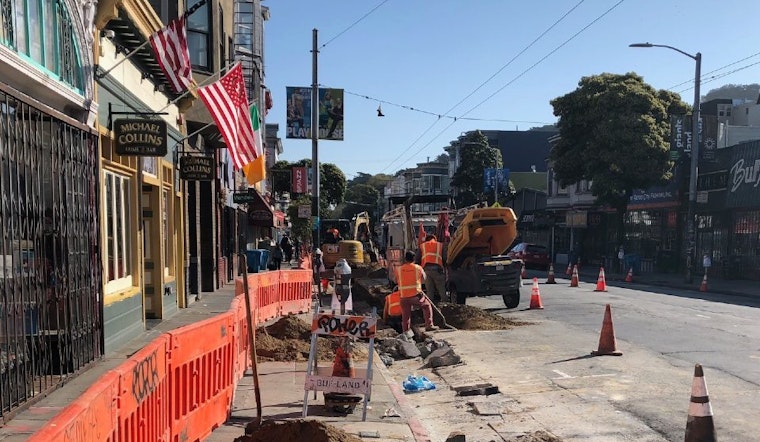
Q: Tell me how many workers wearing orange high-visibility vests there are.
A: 3